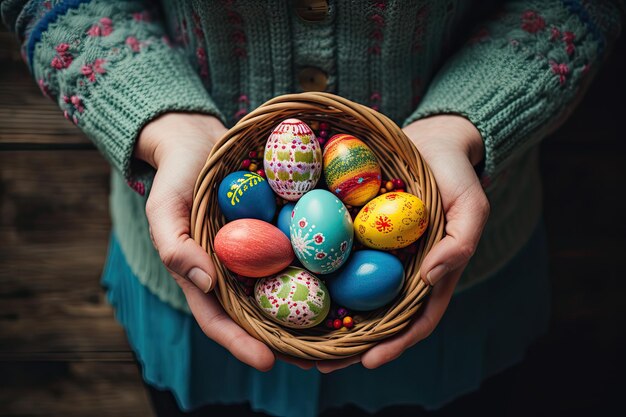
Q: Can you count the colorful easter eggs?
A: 9